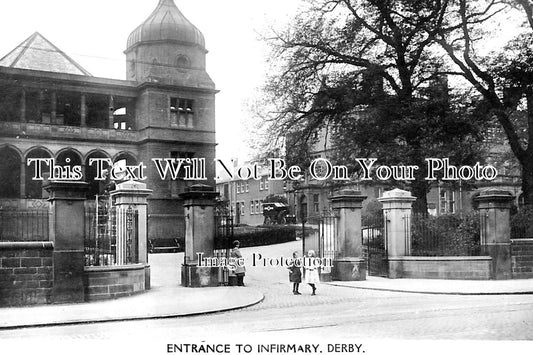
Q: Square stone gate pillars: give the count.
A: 6